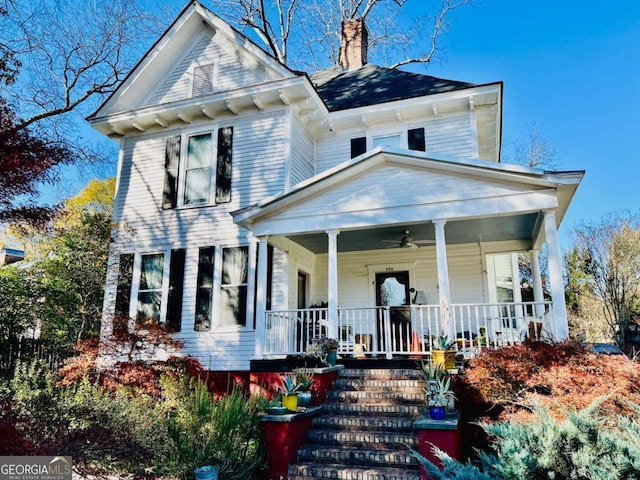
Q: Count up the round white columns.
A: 5